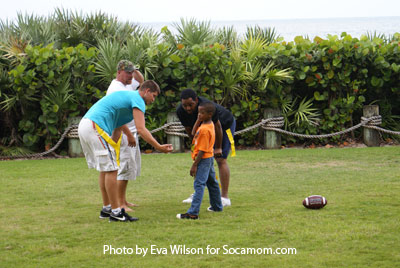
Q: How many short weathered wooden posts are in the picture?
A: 4